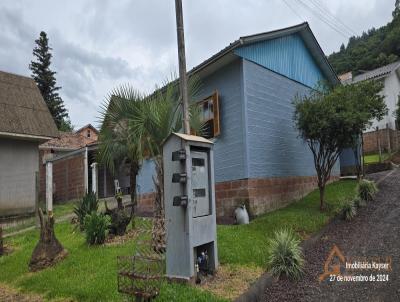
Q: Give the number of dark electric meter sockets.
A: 3